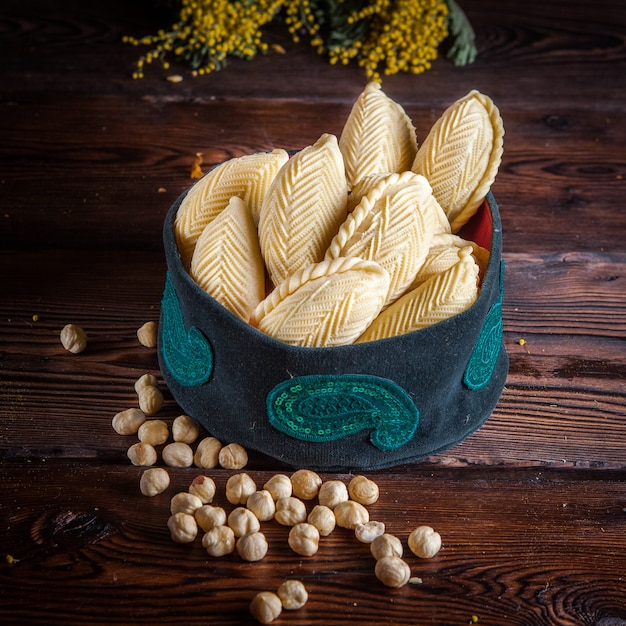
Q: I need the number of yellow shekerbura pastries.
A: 10